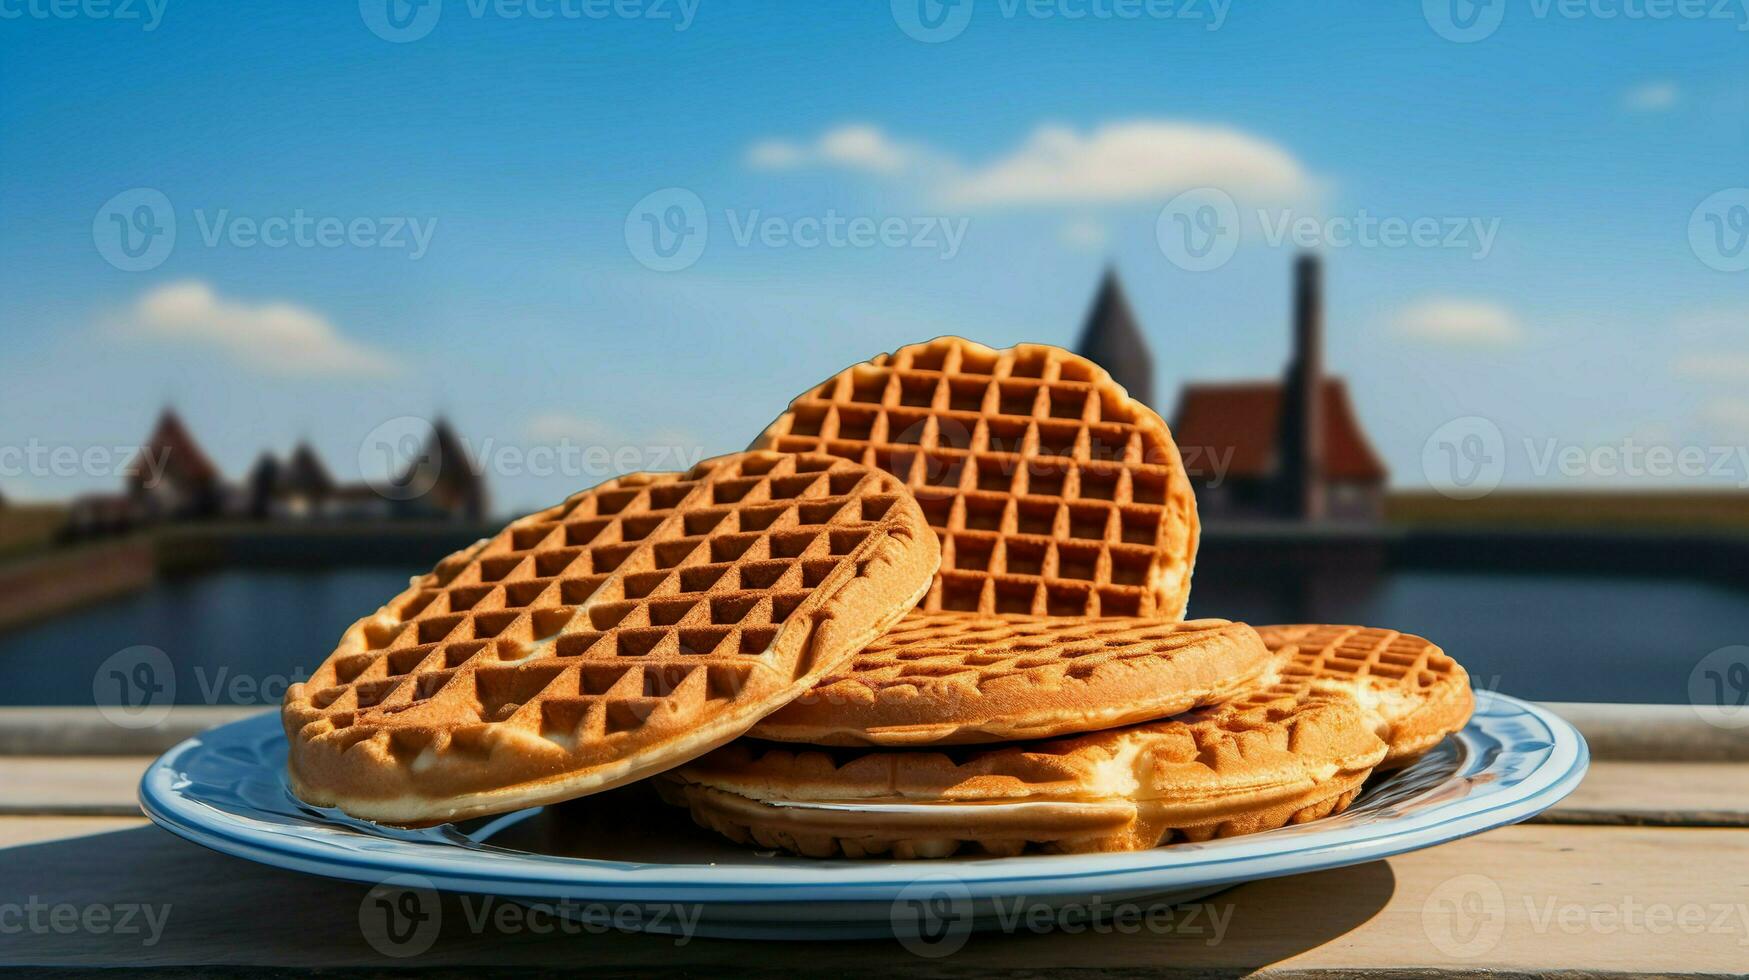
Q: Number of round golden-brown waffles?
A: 5